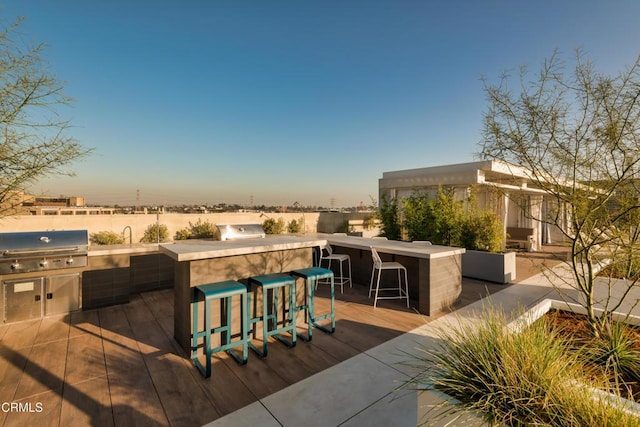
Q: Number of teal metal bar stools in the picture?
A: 3